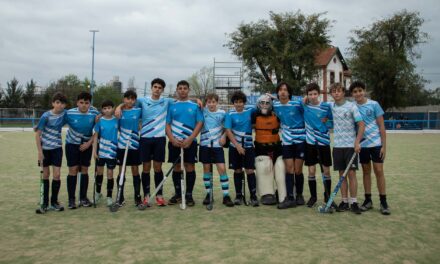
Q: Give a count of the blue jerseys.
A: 11